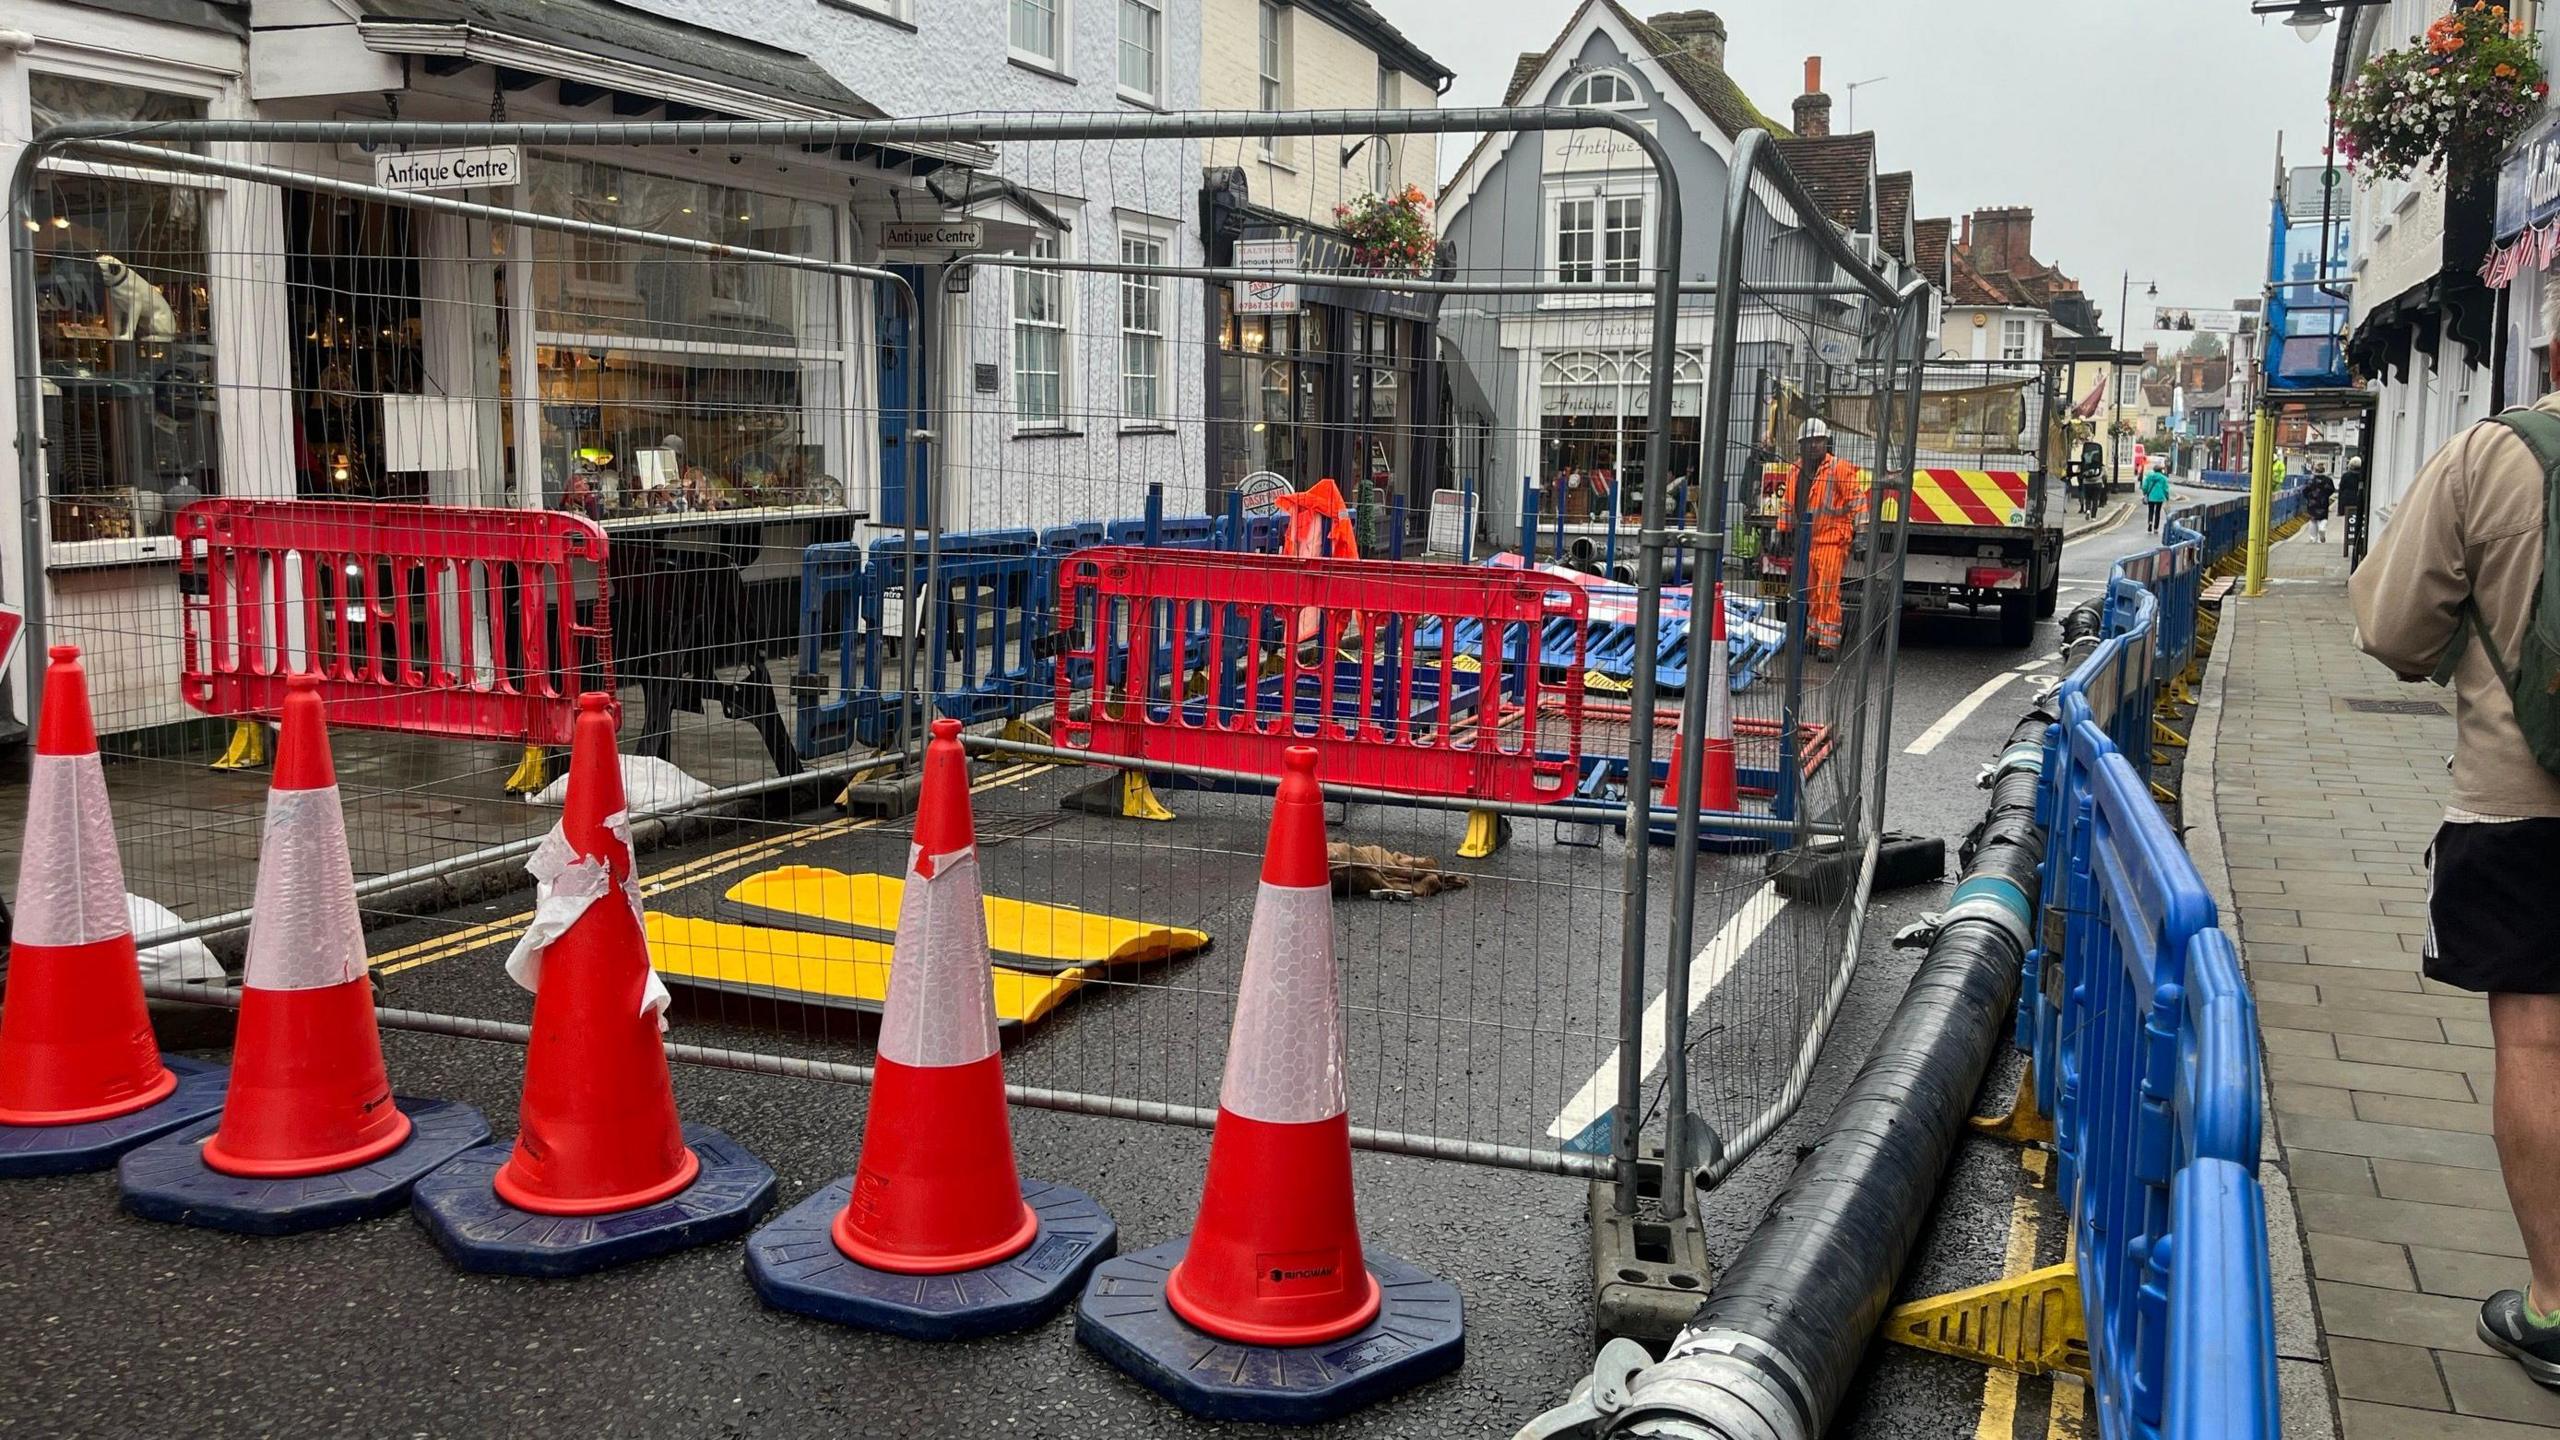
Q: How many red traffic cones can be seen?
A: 6